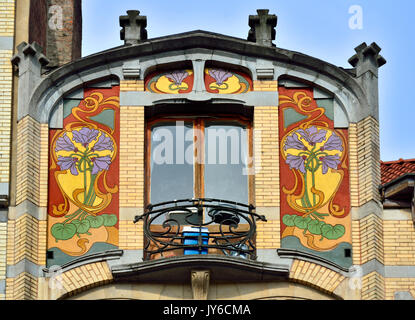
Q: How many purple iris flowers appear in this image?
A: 12